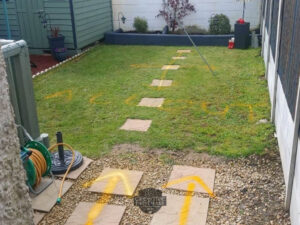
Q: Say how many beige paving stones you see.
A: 13